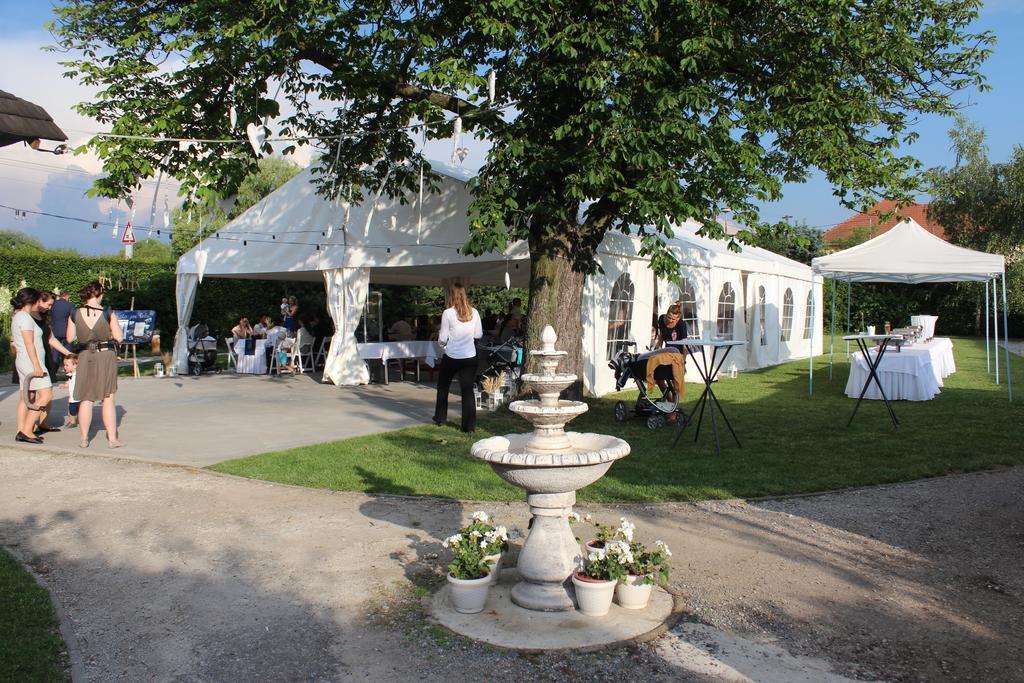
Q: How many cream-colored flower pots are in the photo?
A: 5